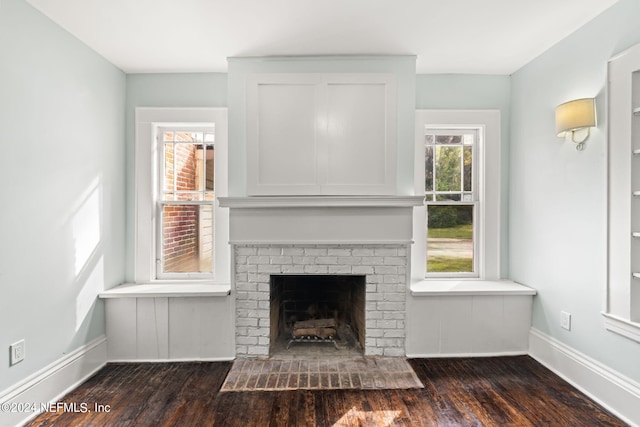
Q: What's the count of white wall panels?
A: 2